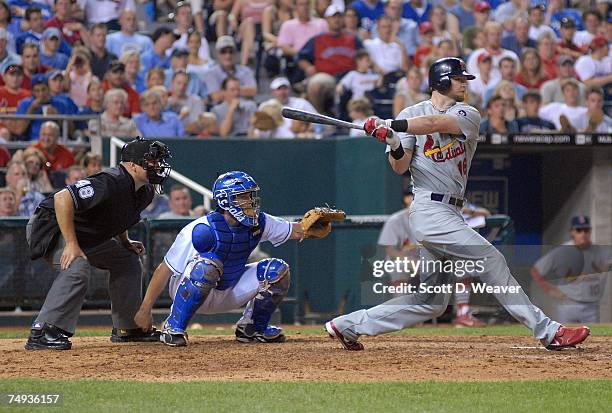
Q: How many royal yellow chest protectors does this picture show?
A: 0